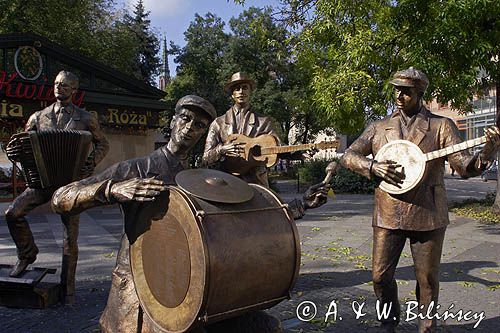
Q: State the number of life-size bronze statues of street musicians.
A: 4